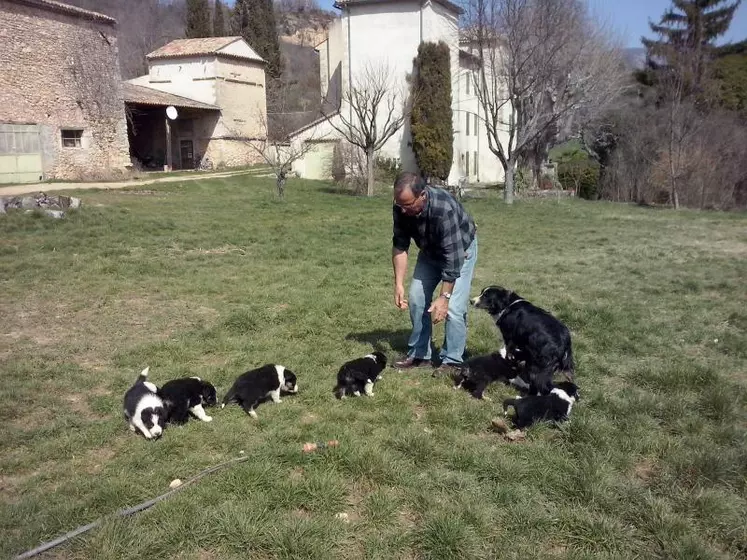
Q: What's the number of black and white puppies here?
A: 6